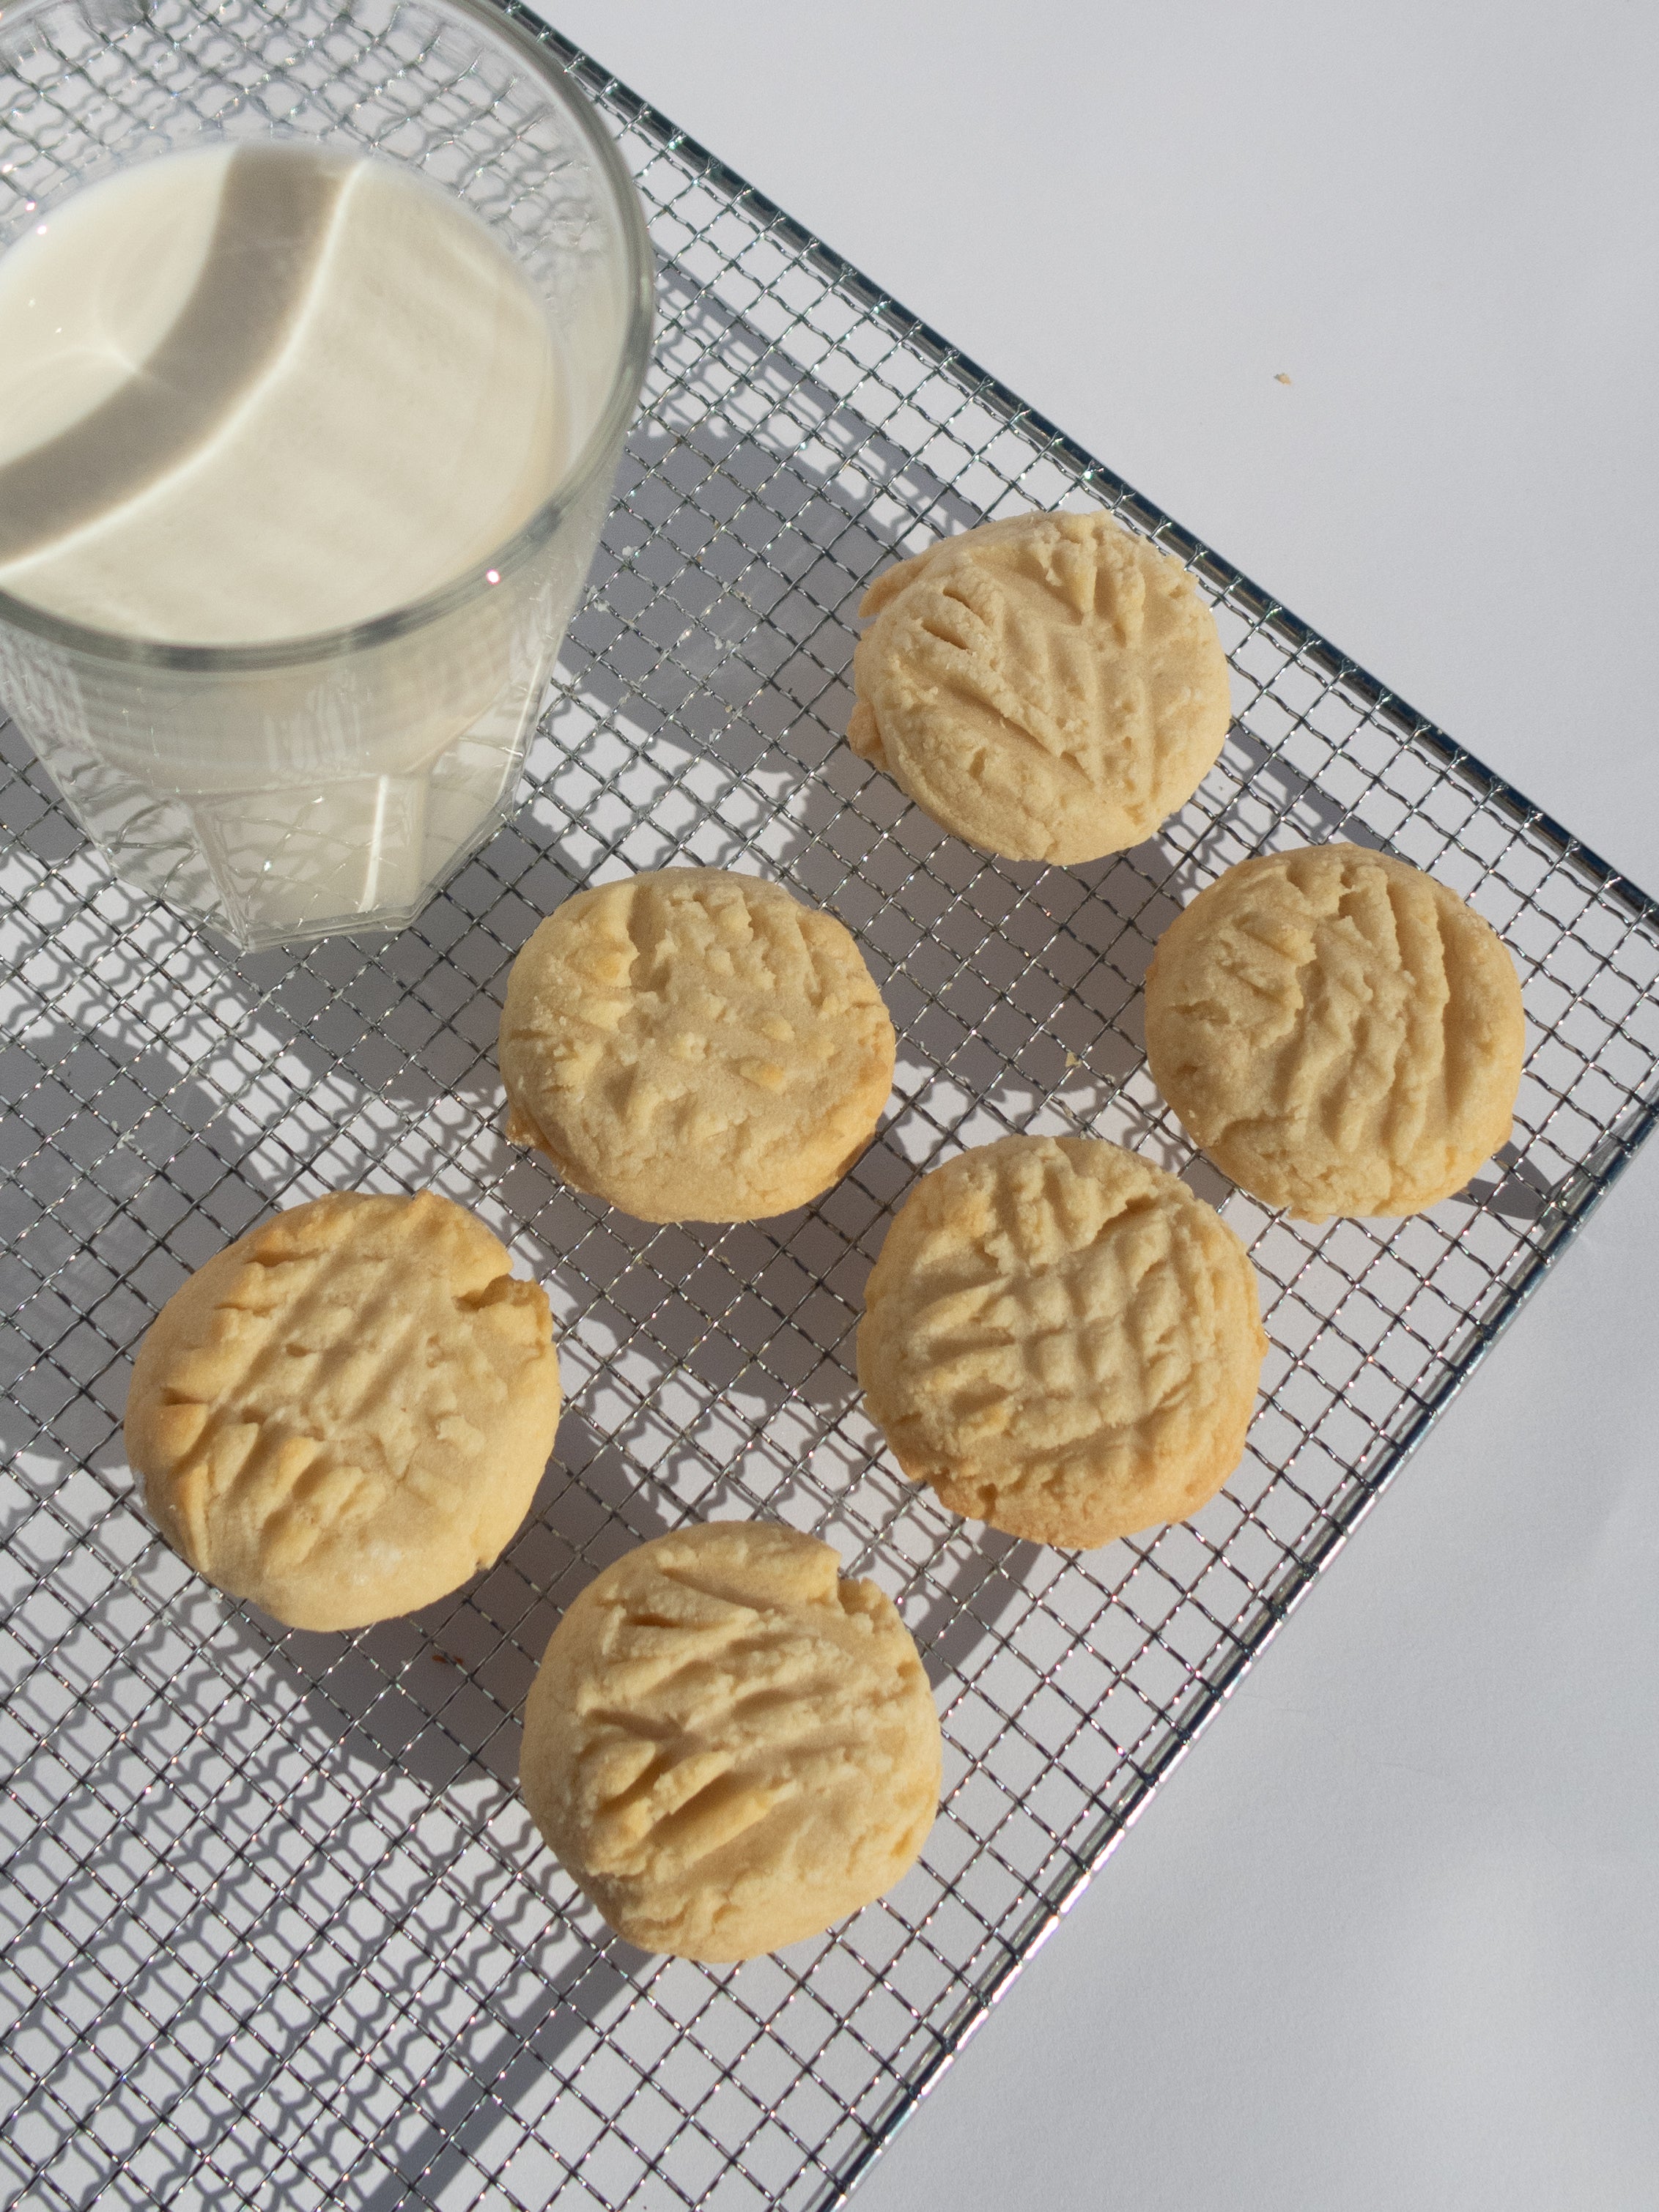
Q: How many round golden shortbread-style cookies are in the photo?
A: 6